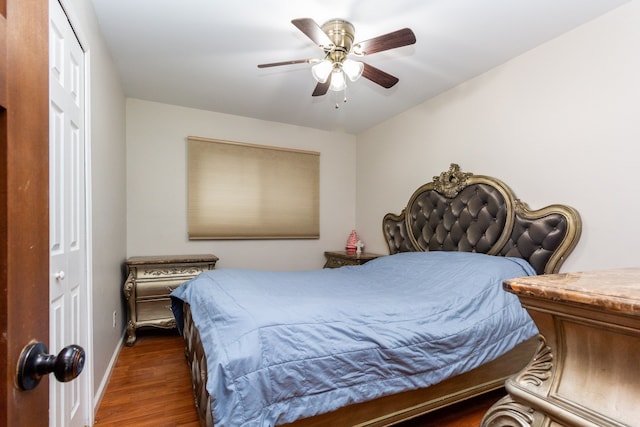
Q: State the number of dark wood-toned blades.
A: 5